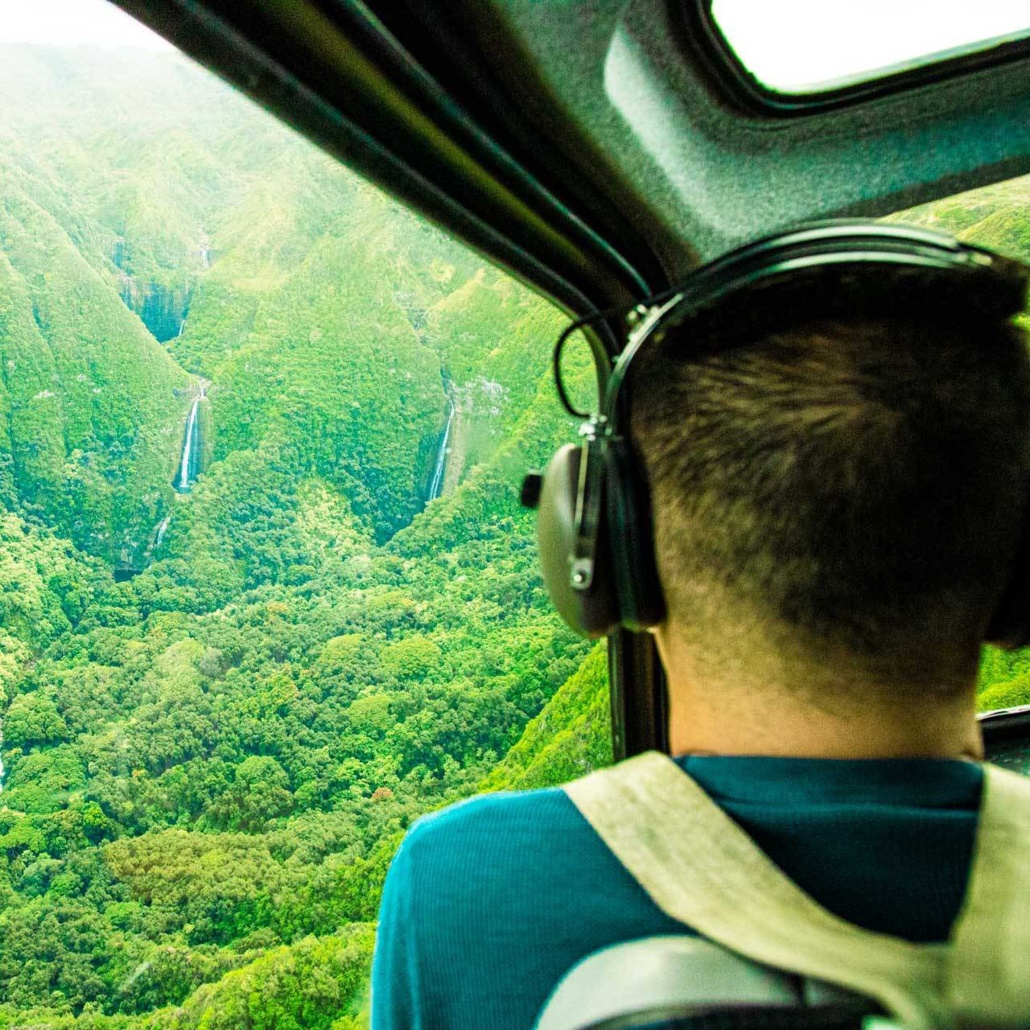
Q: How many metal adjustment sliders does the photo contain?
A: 1